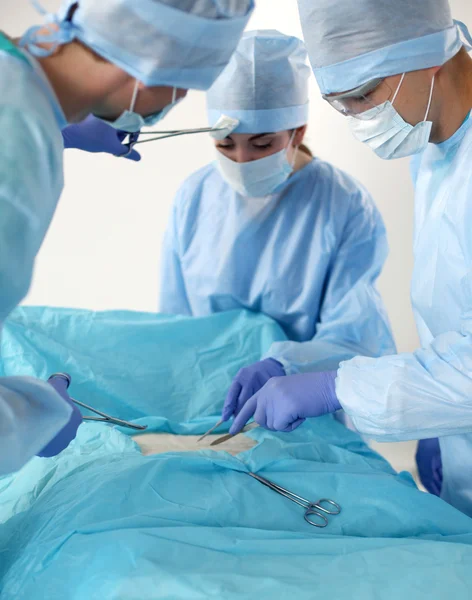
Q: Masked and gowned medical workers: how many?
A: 3